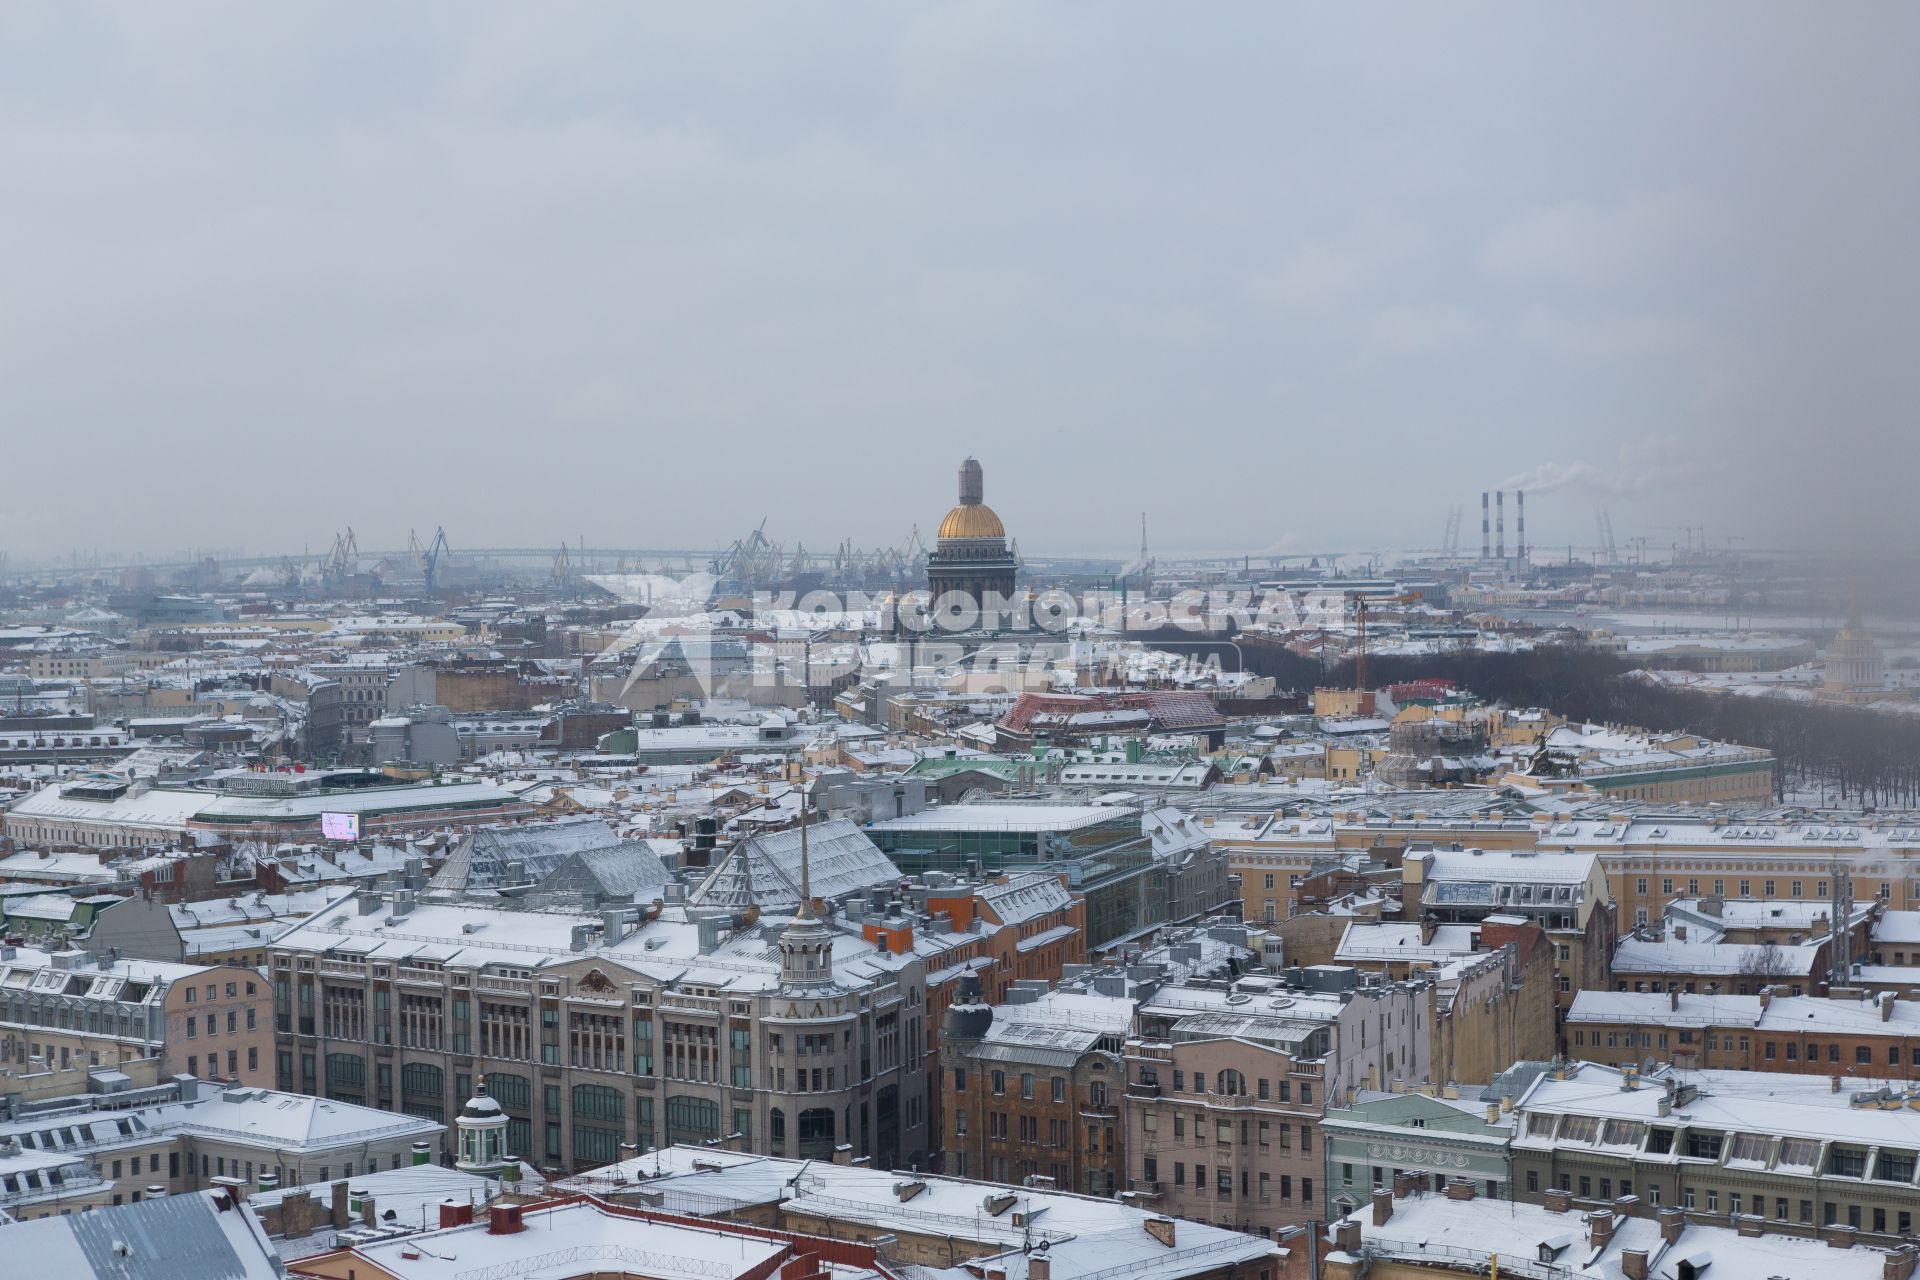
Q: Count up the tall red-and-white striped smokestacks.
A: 3